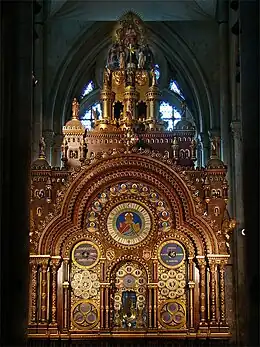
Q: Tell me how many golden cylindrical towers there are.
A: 3